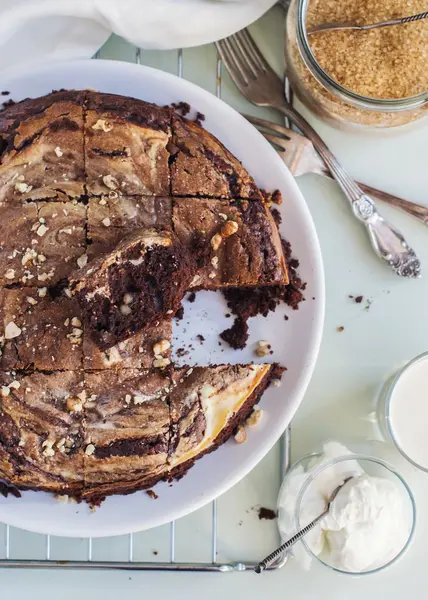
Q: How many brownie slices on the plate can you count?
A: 12